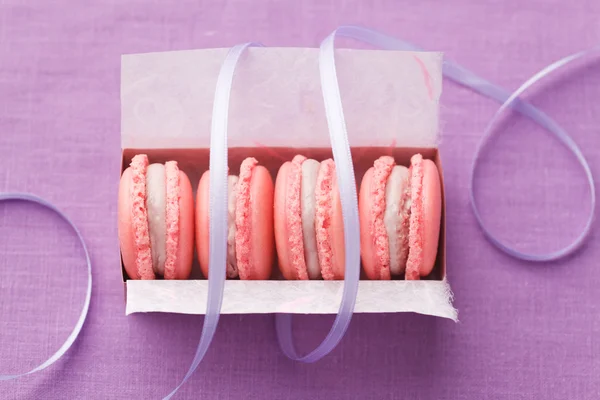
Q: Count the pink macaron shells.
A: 8